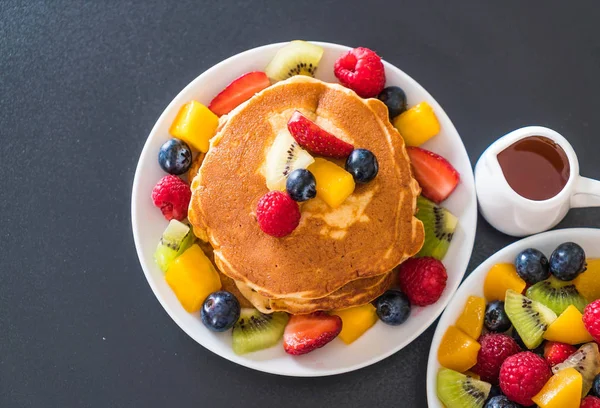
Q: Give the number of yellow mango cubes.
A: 11